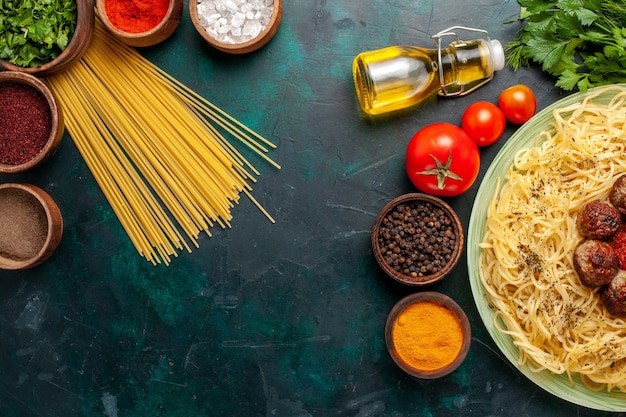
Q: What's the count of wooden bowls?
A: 7